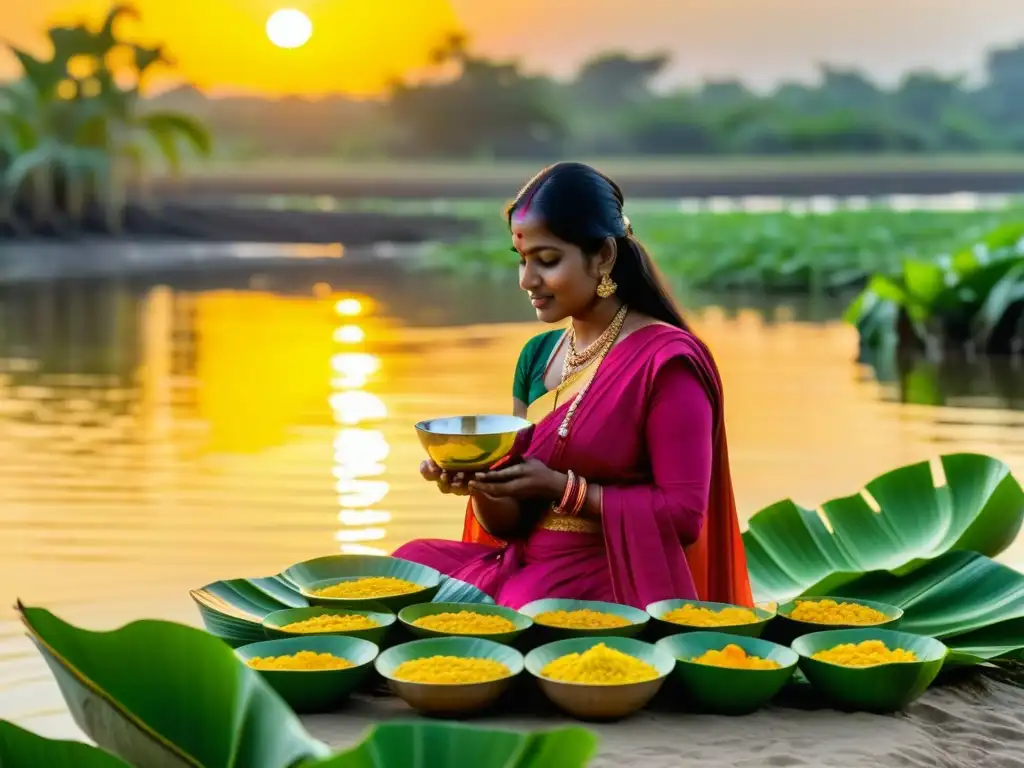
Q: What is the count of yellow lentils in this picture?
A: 11